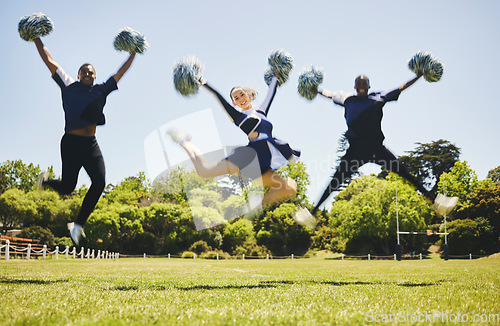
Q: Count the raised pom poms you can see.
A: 6